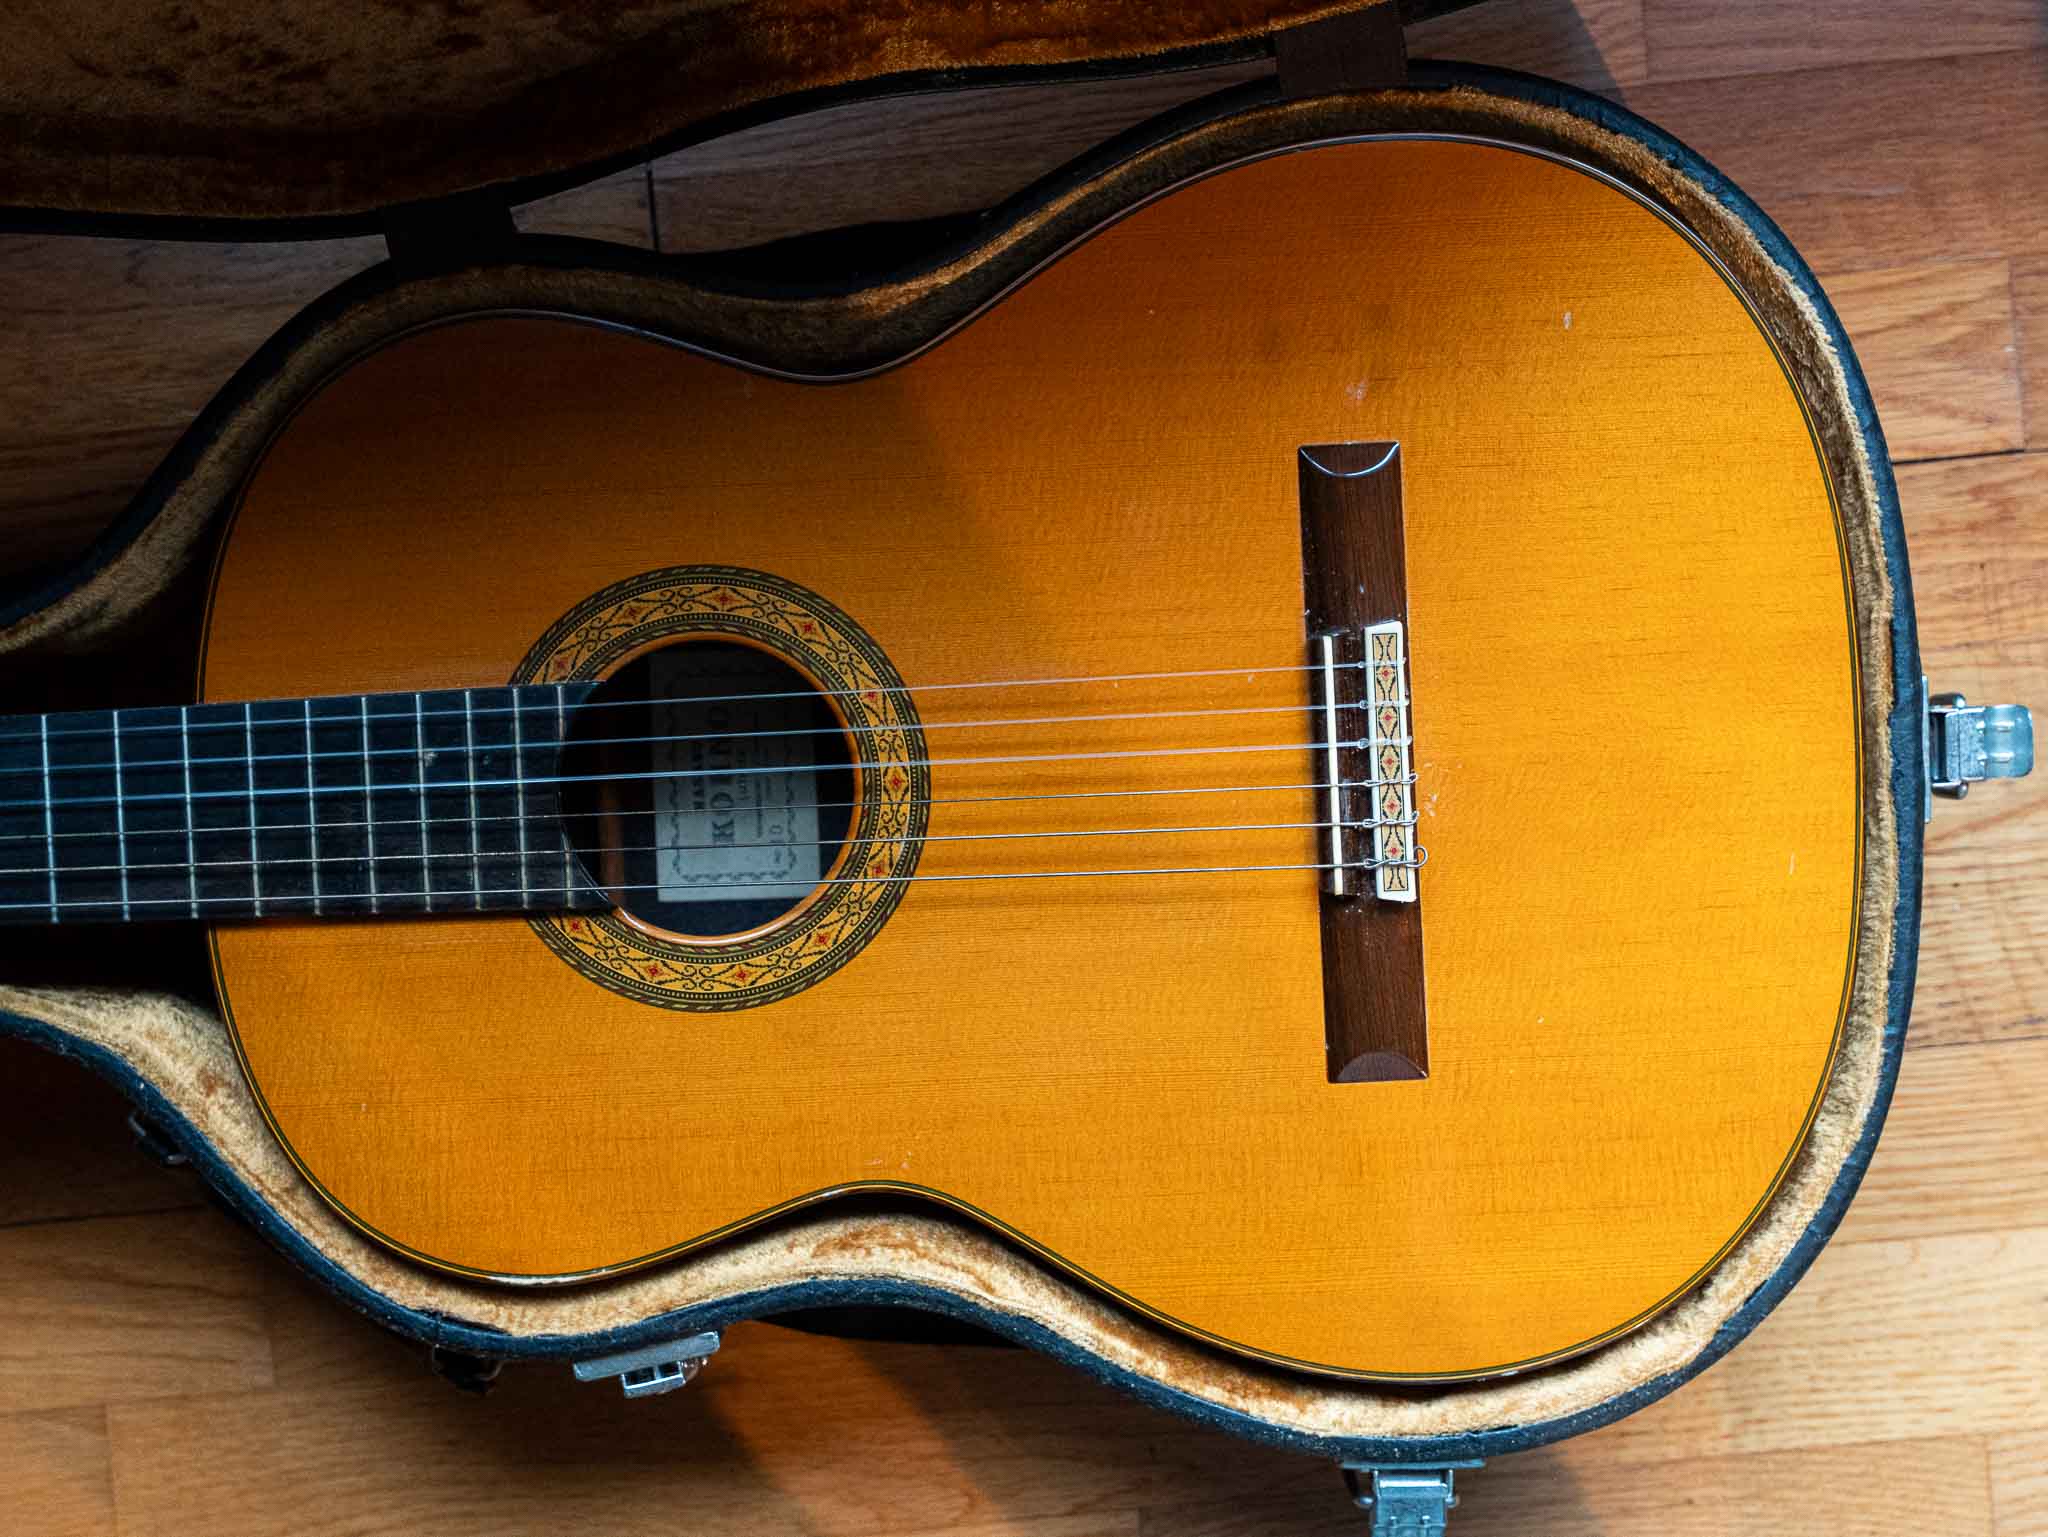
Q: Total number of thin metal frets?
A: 10